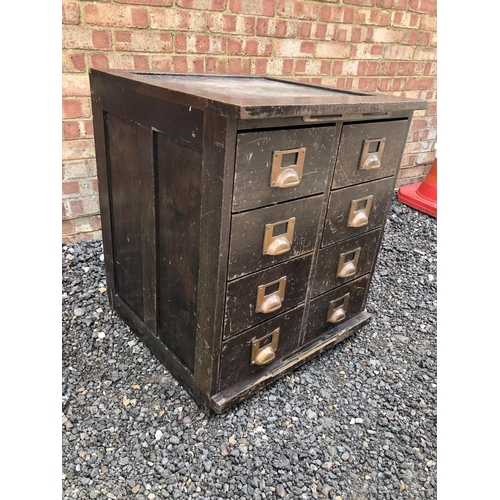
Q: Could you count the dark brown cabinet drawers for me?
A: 8